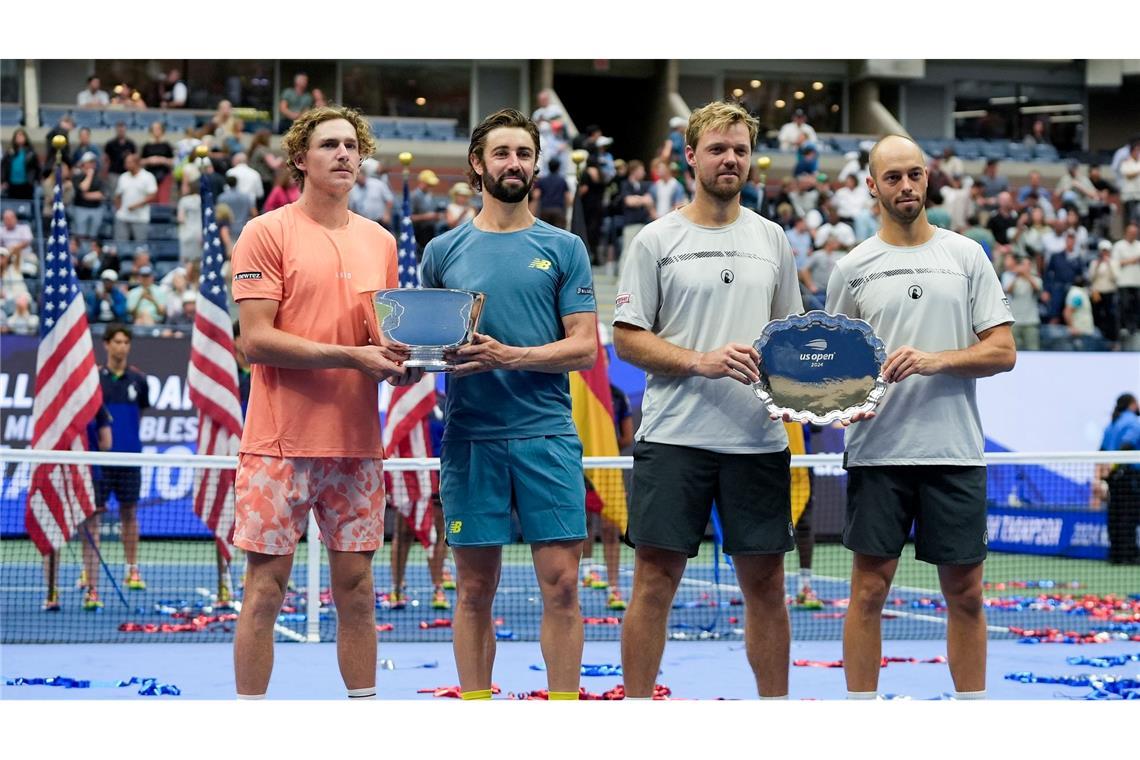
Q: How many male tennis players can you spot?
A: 4